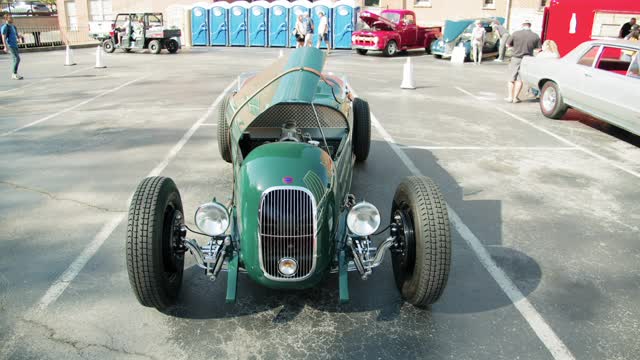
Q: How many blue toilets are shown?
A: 8